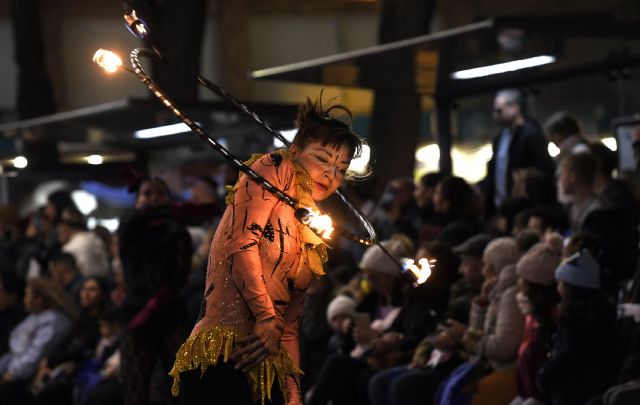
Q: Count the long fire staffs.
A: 2